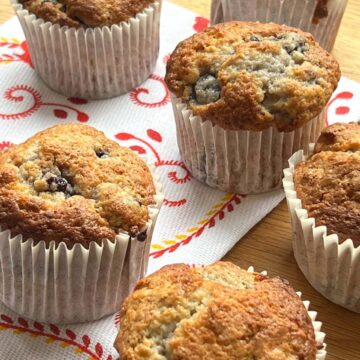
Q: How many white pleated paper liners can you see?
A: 6